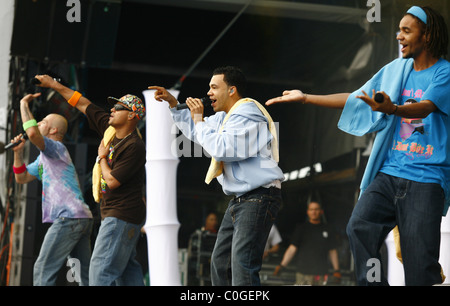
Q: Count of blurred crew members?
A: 3